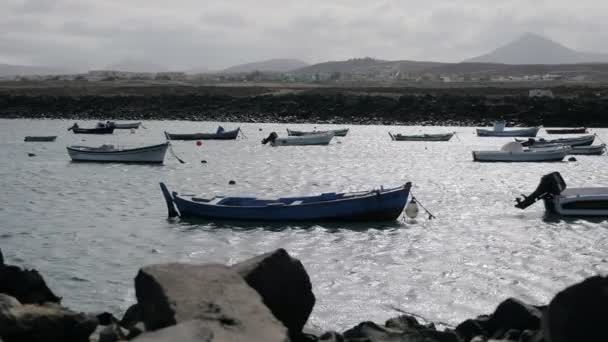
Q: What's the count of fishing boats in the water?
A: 15